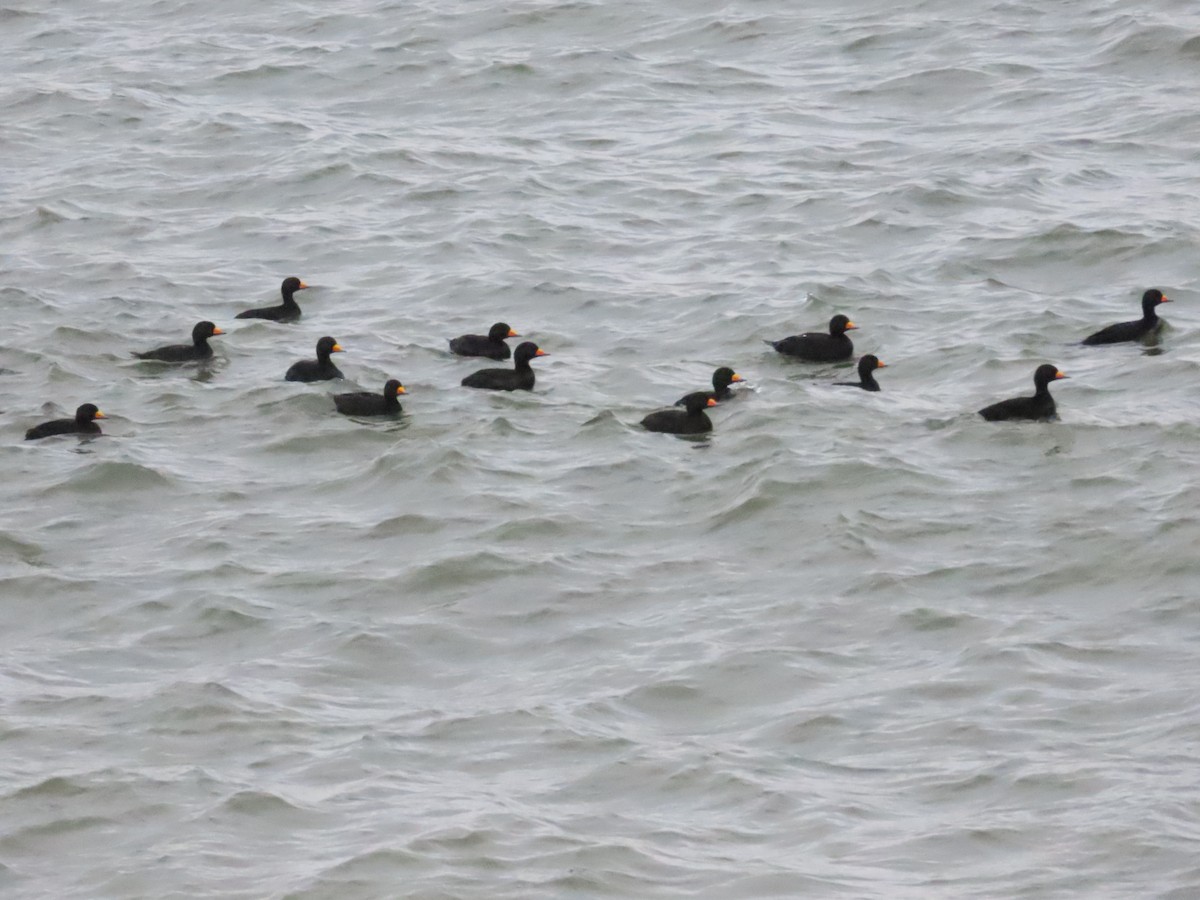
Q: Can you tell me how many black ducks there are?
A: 13